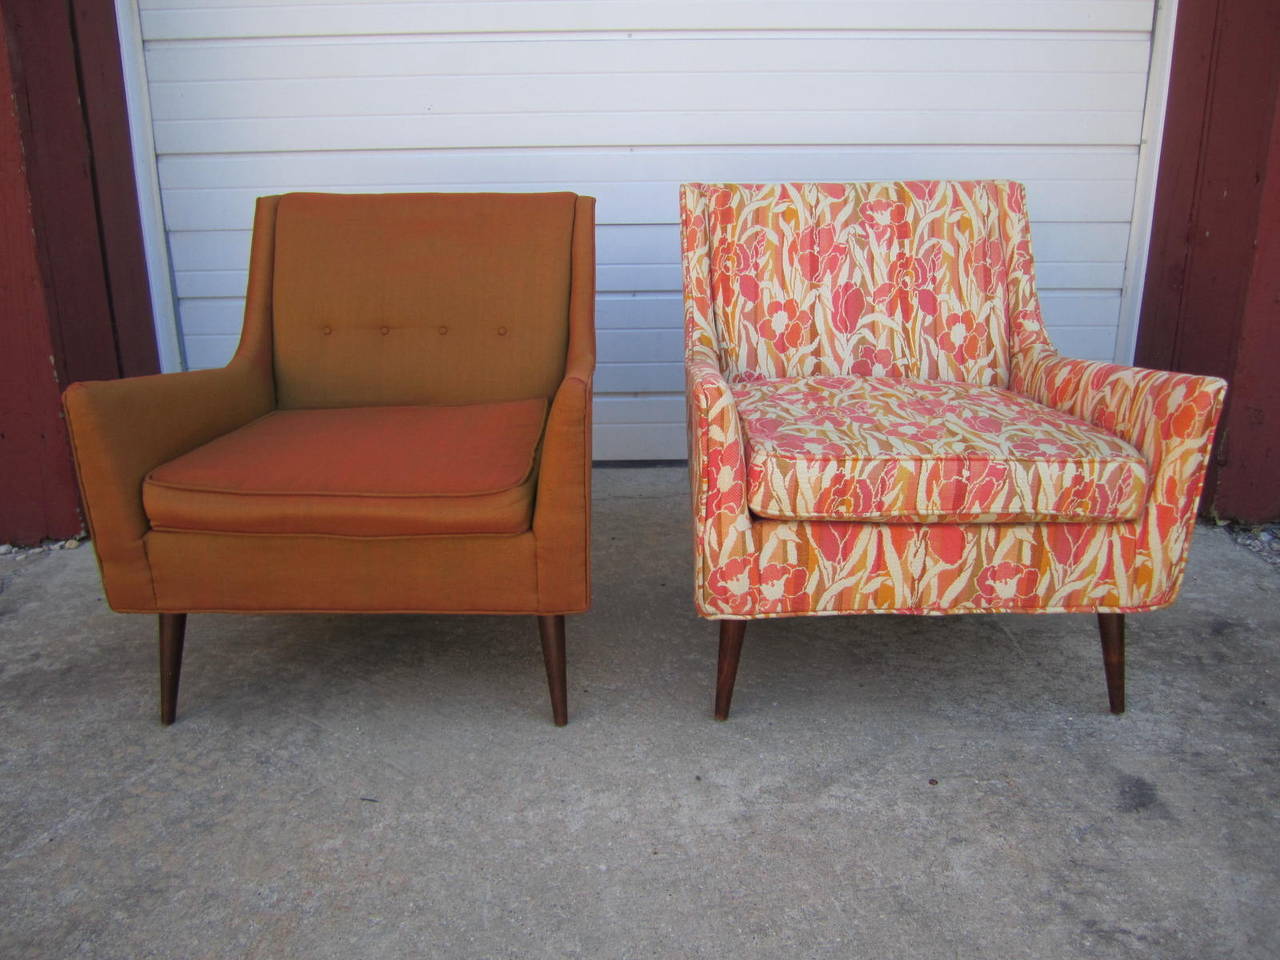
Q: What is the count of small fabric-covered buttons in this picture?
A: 4